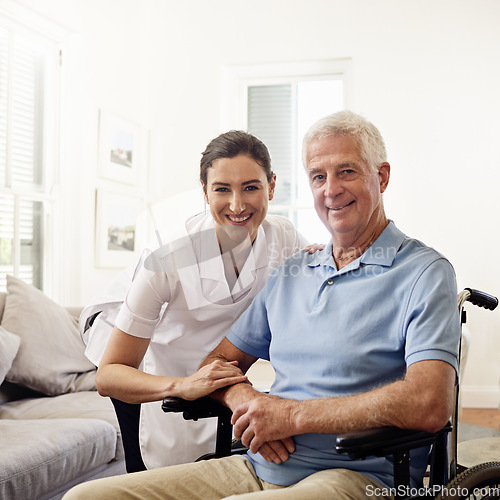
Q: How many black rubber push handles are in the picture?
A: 1